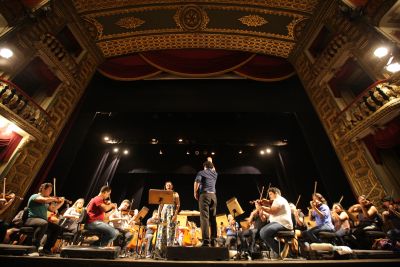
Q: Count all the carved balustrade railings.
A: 4